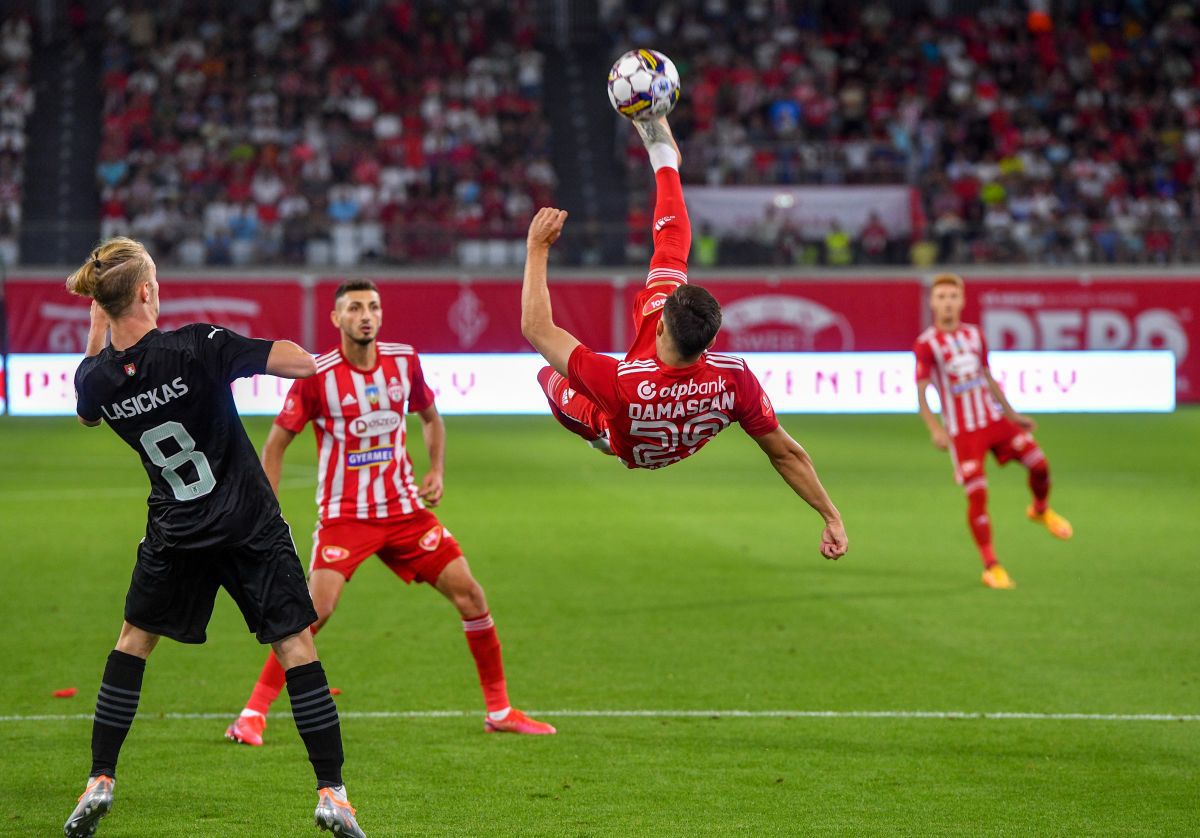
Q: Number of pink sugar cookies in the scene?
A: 0